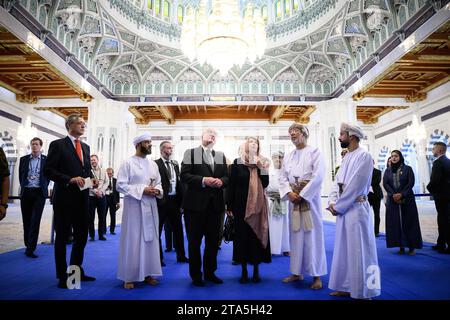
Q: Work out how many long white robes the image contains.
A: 4